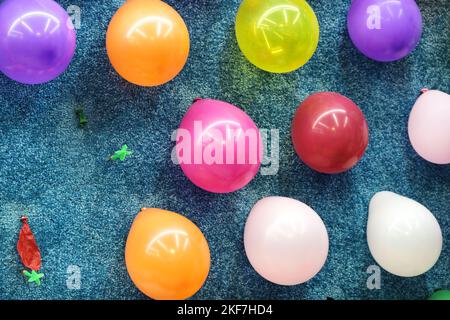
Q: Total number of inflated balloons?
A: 11